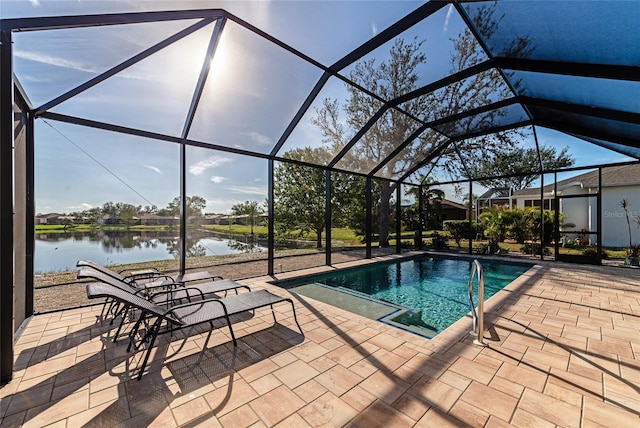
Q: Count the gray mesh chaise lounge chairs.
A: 3